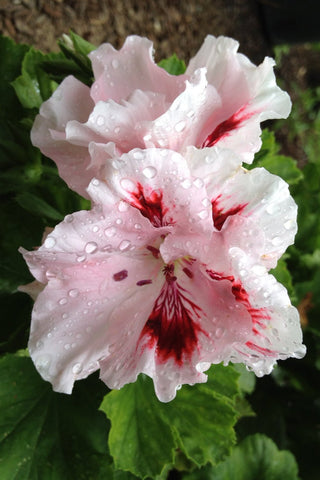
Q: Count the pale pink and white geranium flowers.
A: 2